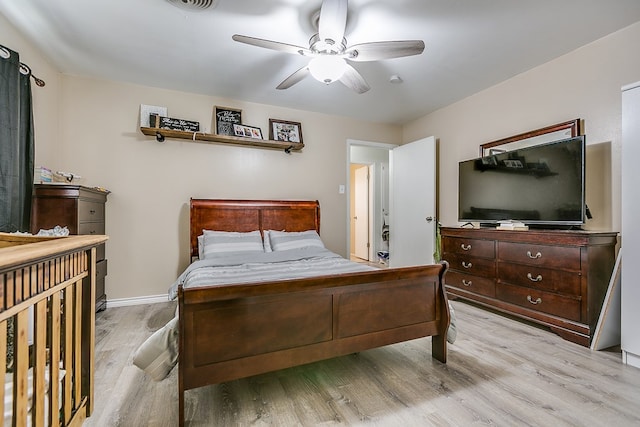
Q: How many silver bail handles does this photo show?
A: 6